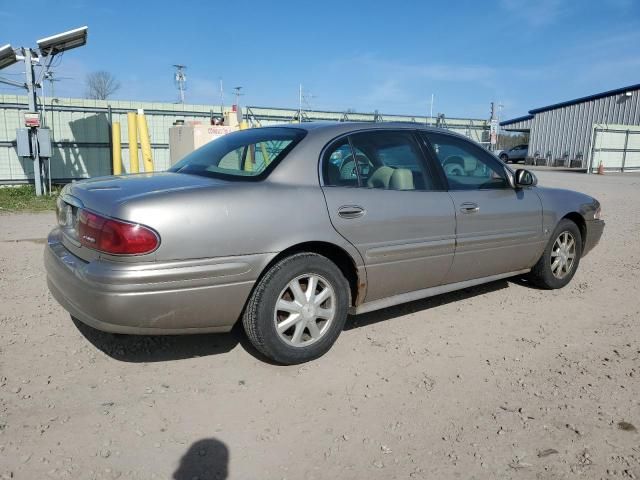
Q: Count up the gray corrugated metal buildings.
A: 1